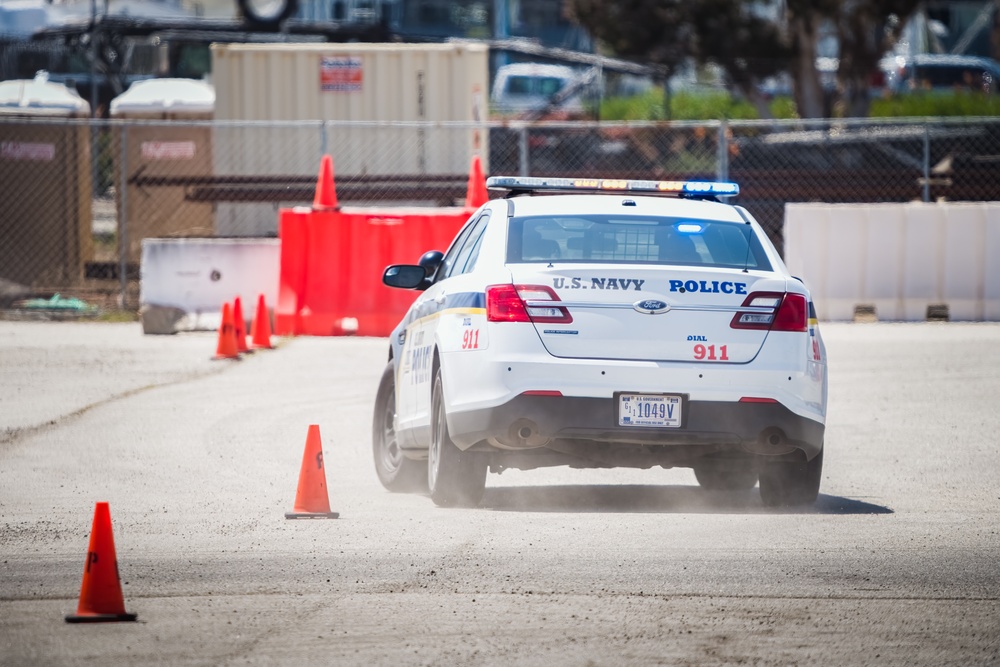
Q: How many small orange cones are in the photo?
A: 7